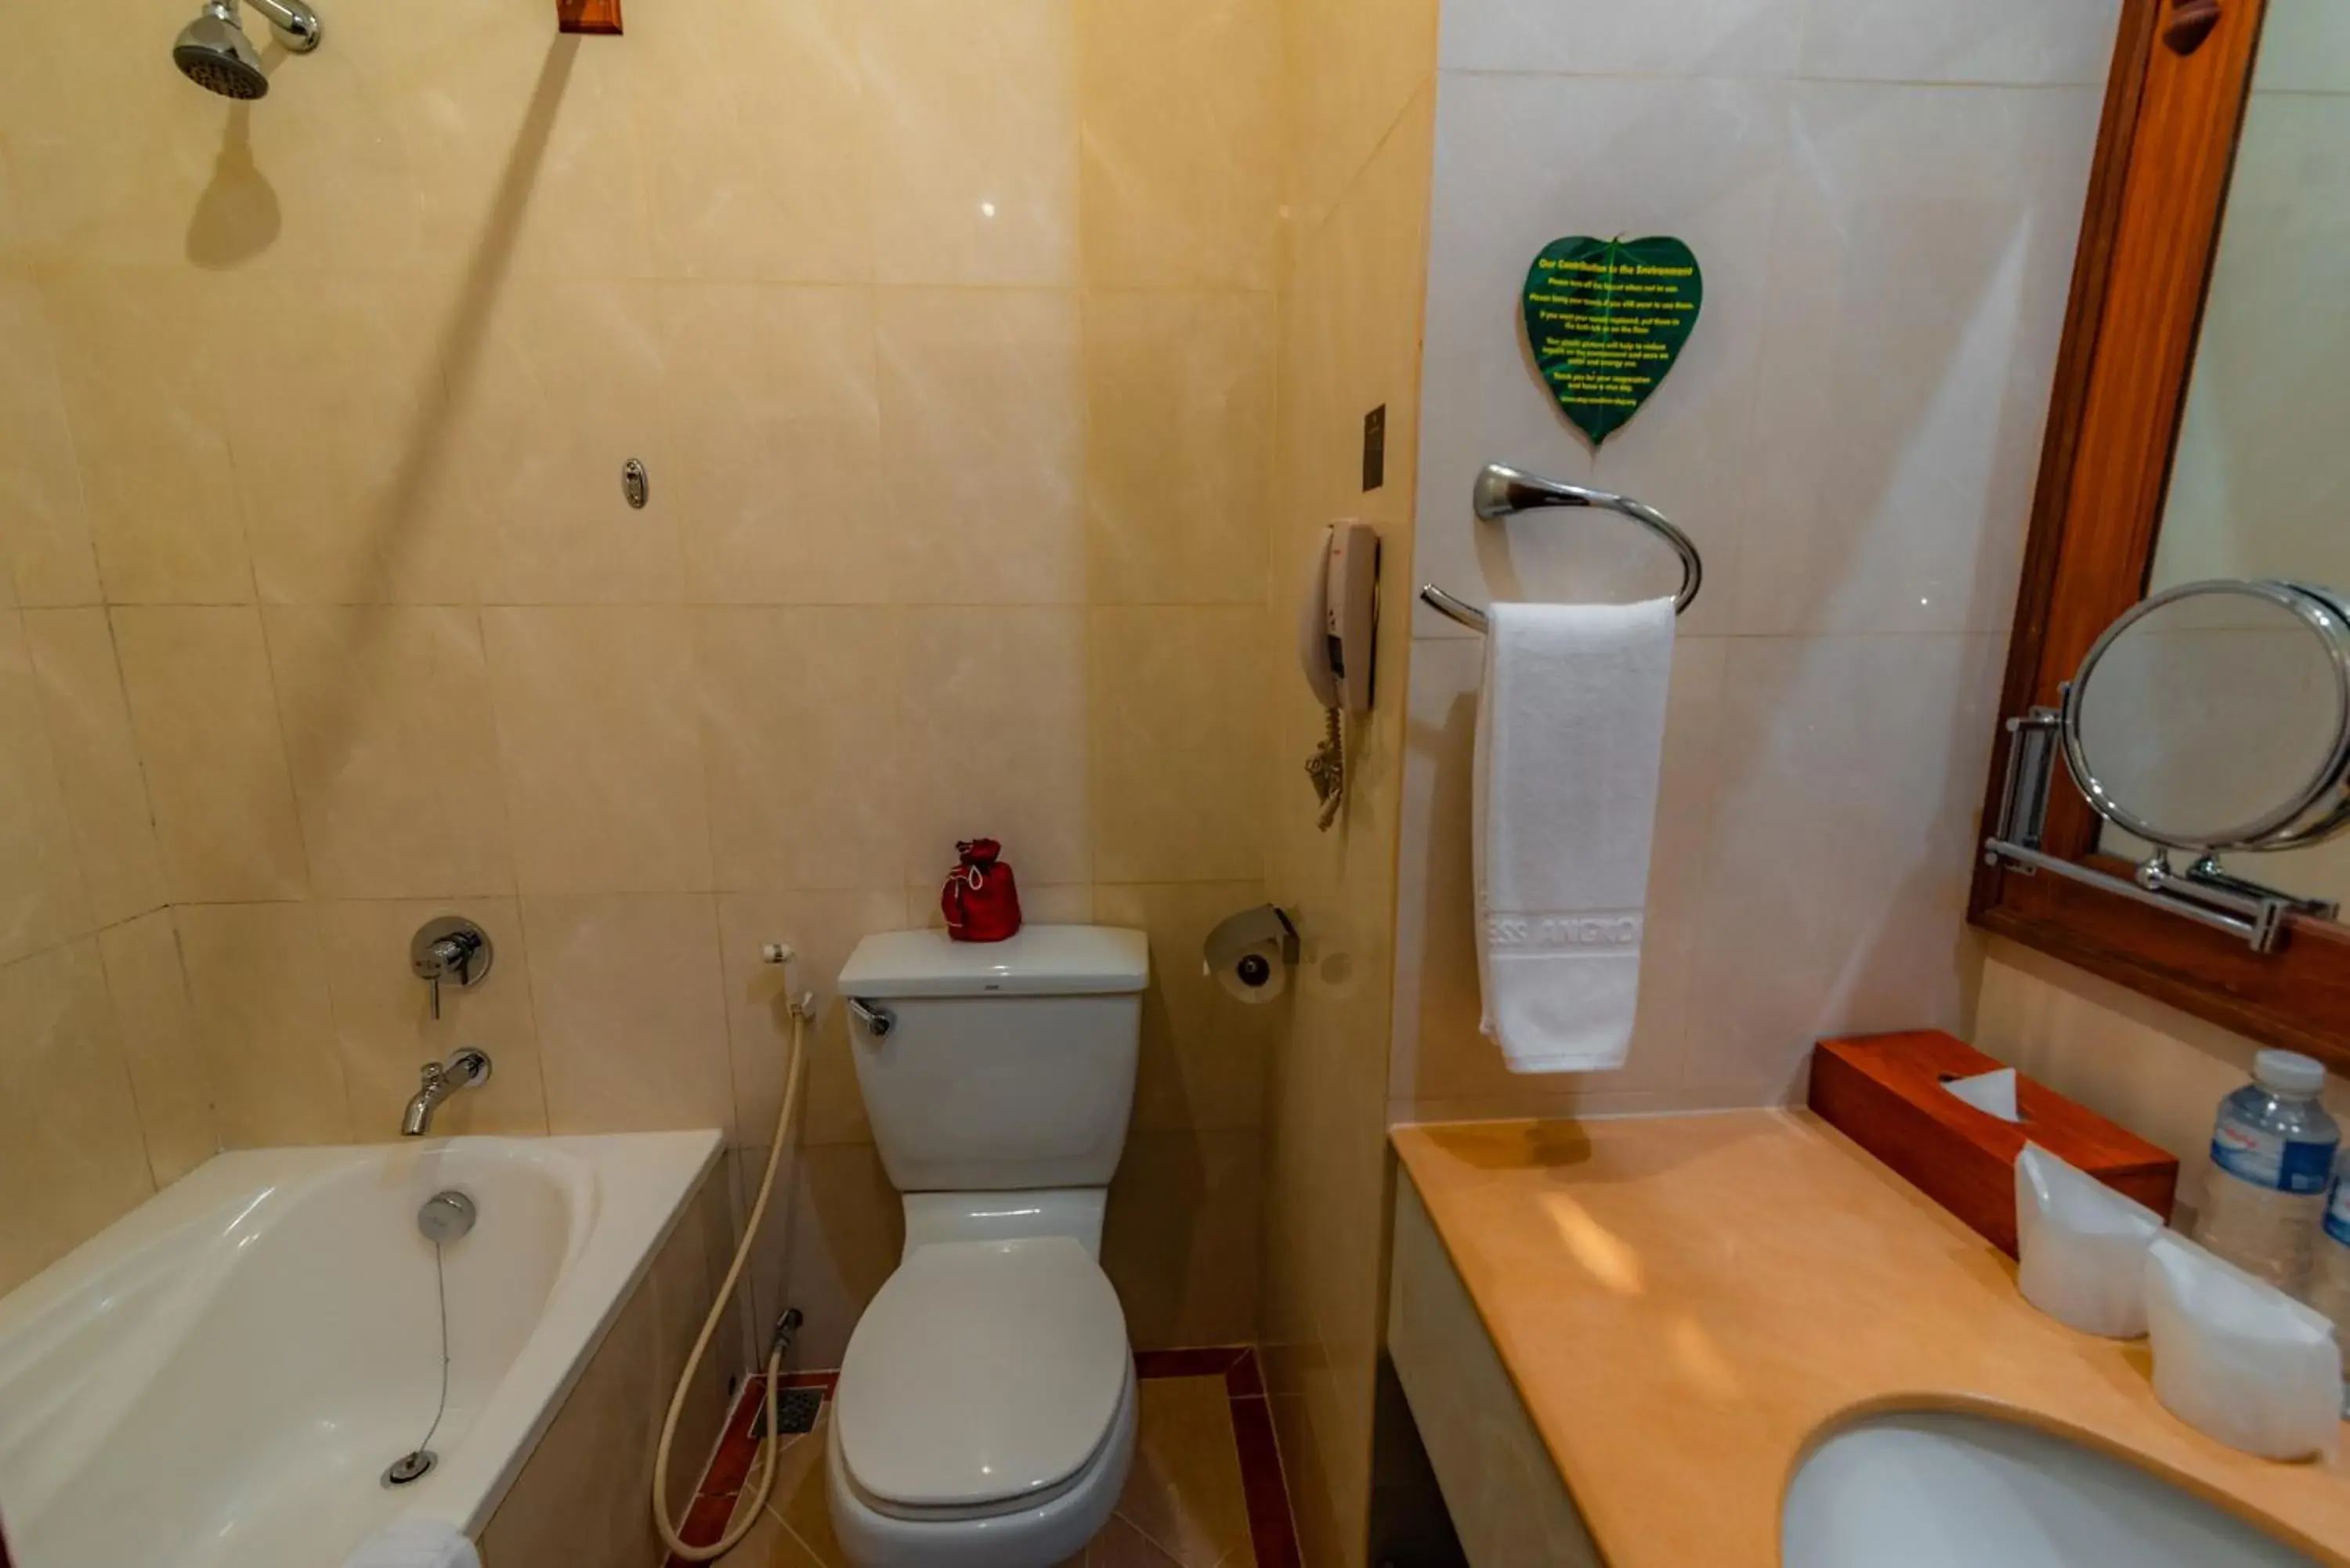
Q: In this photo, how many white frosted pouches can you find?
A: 2